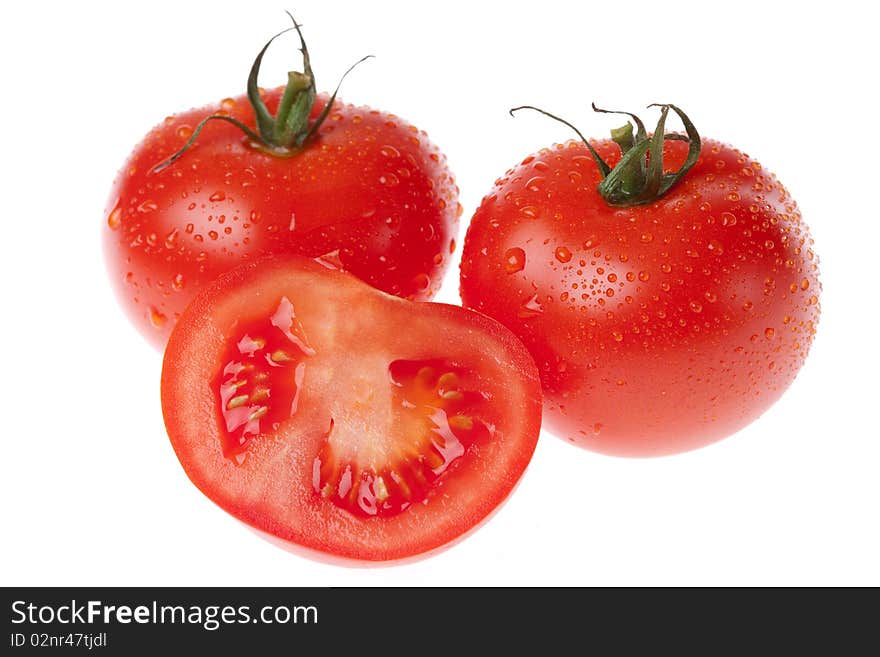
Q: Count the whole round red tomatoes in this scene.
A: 2